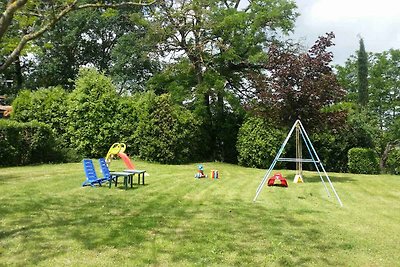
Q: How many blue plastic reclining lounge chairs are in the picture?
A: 2